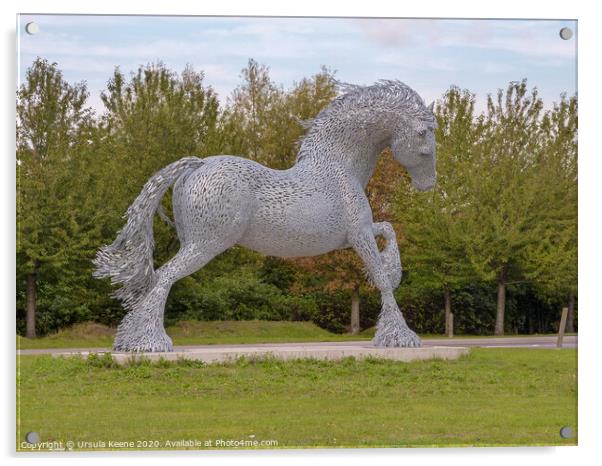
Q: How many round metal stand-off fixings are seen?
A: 4